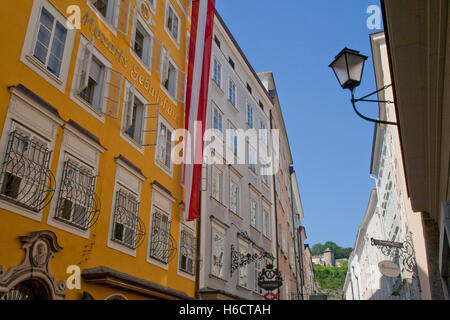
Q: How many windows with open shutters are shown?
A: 5